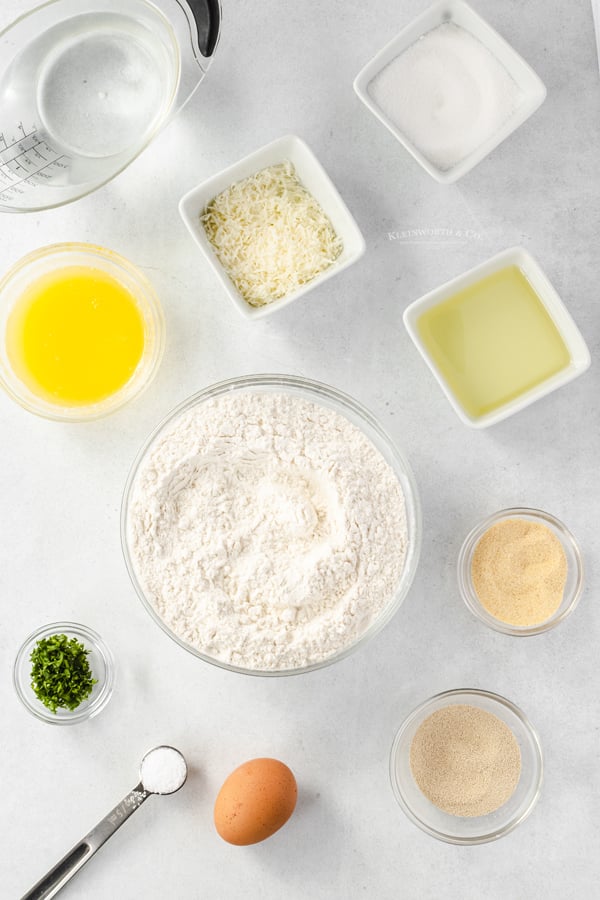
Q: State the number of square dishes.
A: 3